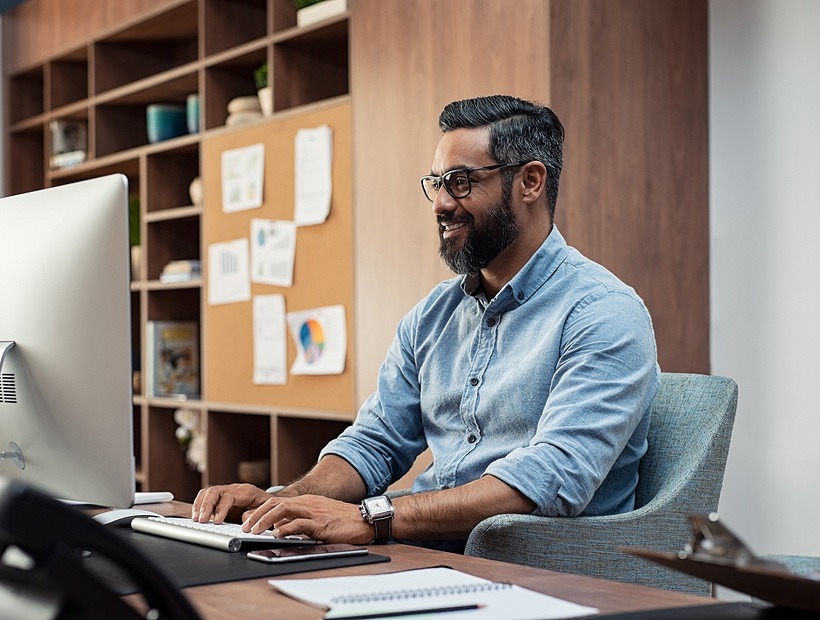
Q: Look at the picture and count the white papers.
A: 6